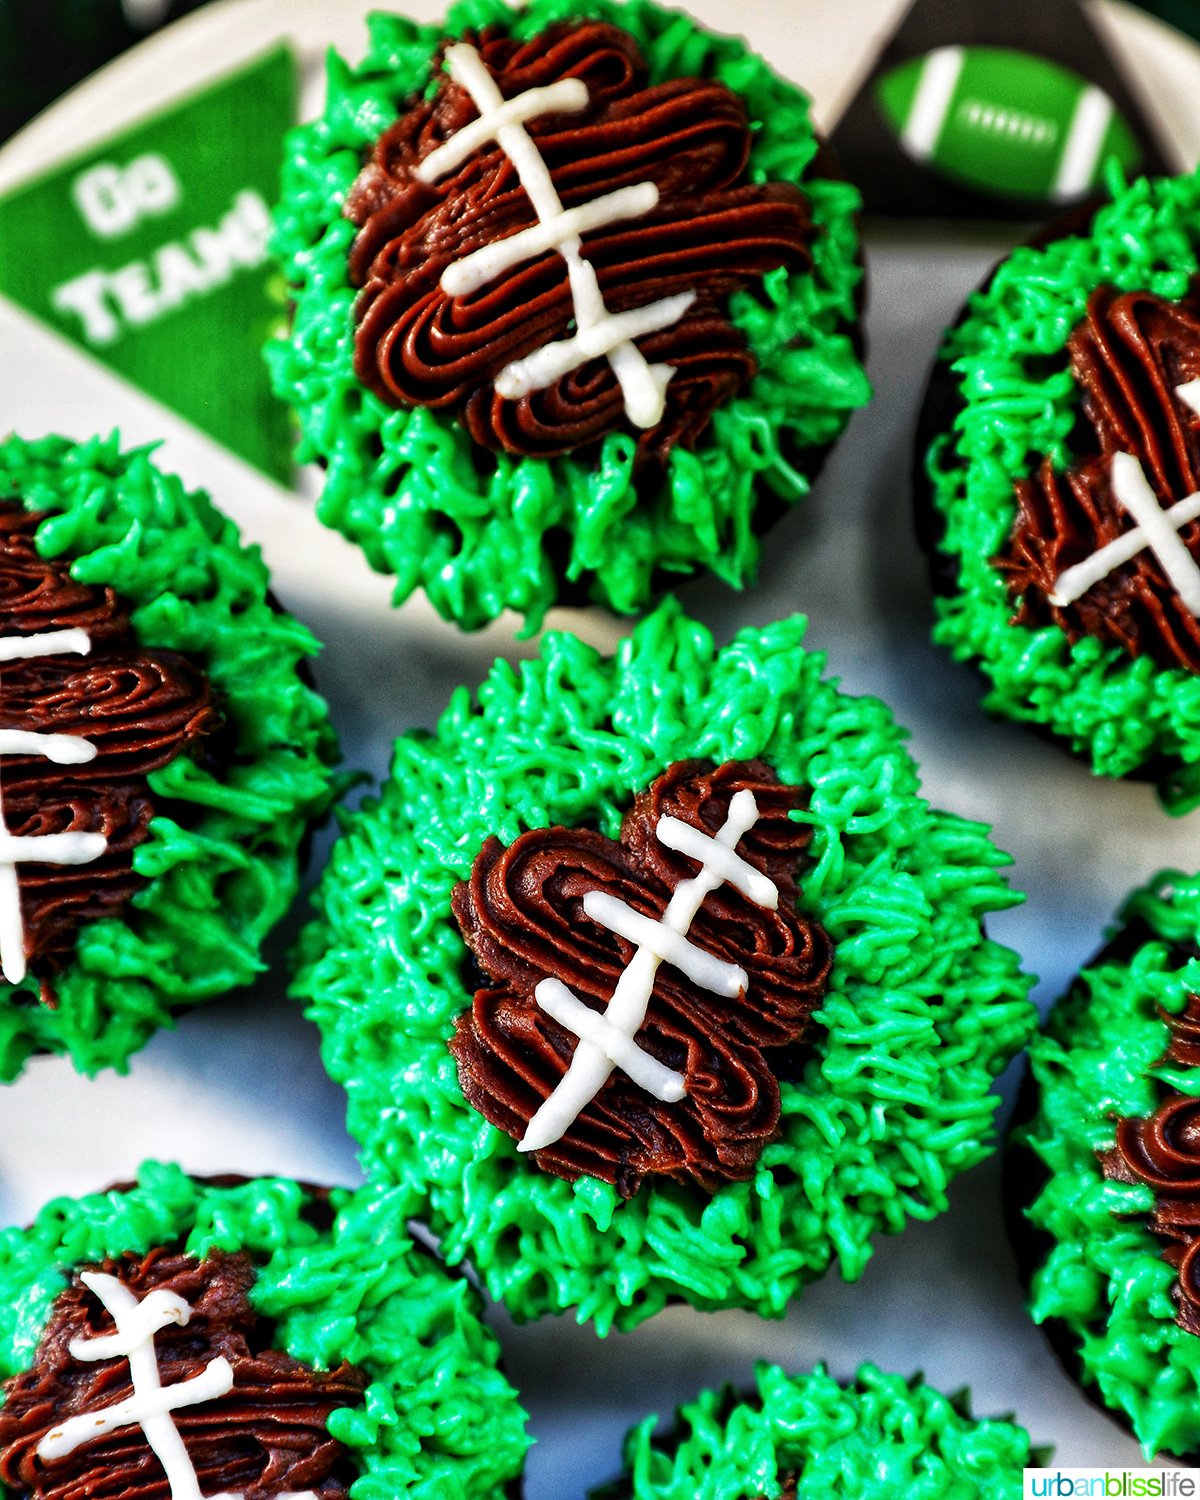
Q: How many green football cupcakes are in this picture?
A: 7